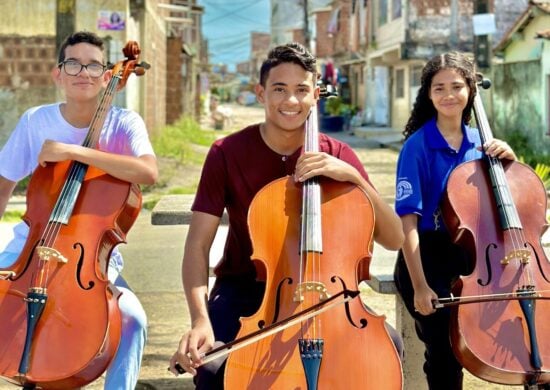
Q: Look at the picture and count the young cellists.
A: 3